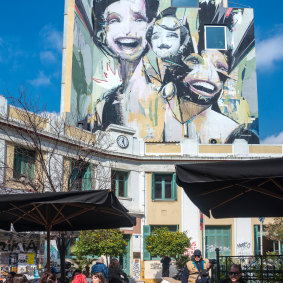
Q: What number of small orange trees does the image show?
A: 2